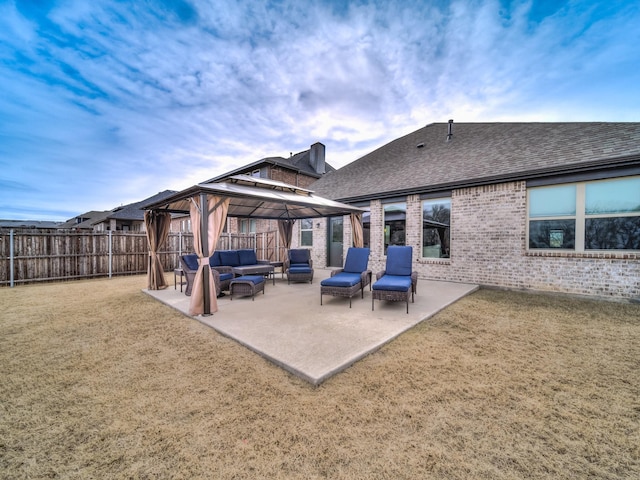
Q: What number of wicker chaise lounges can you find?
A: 2